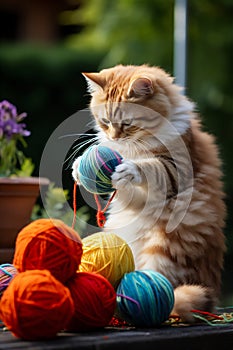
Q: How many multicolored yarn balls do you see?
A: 3